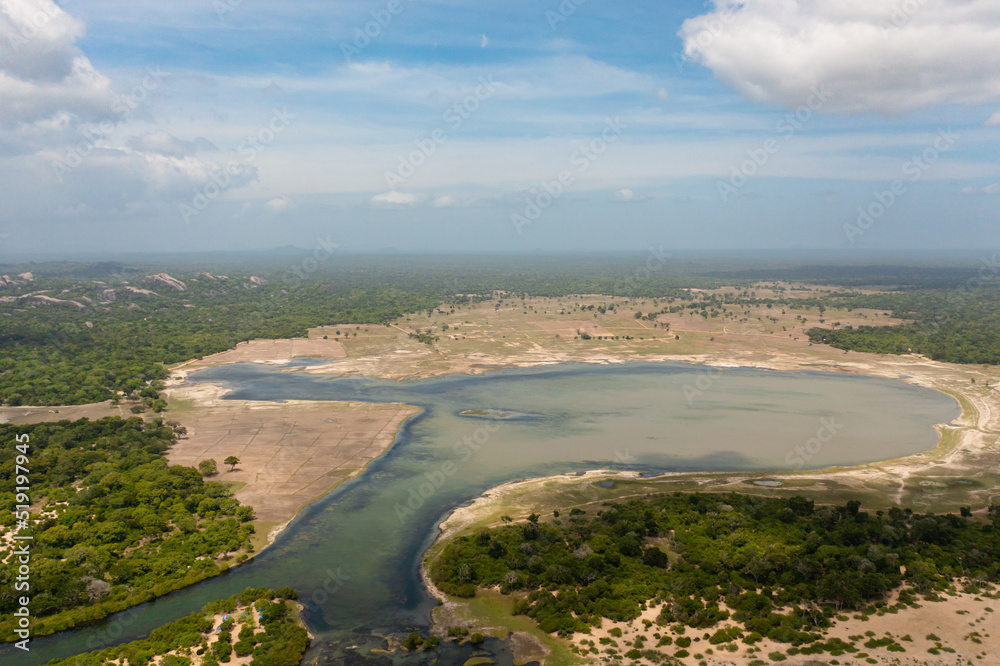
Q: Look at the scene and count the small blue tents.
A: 5